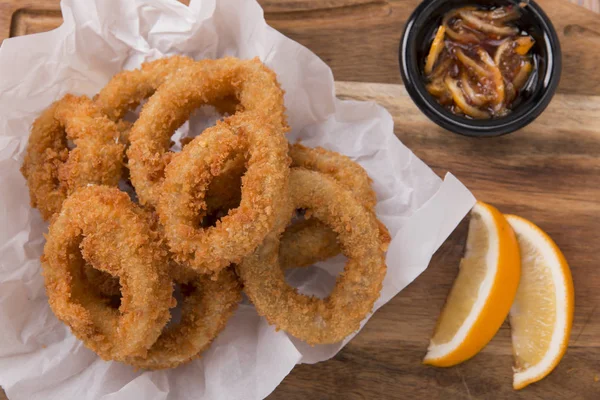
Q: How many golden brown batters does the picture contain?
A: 8